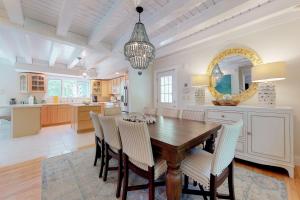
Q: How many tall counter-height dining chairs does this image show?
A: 8